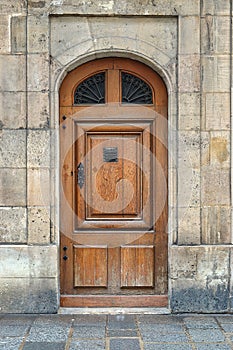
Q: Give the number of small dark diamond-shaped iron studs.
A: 4